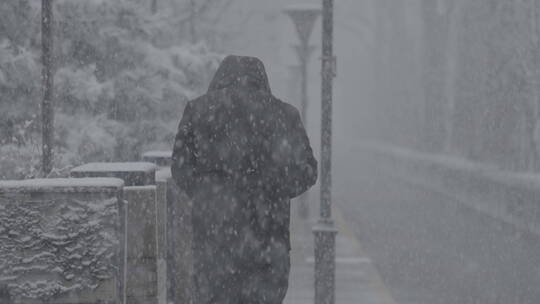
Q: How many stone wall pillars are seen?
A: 3